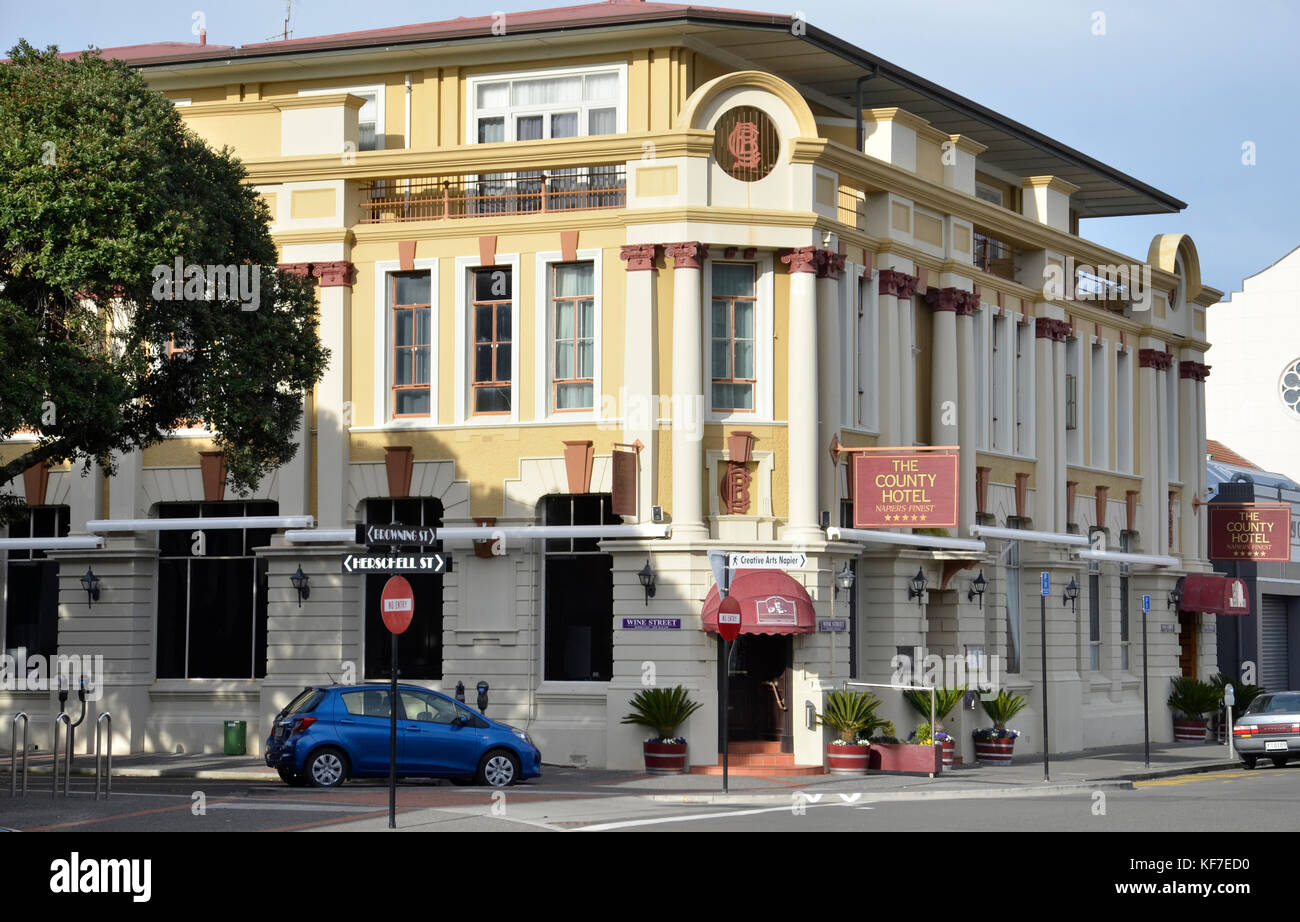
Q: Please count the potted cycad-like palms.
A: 6